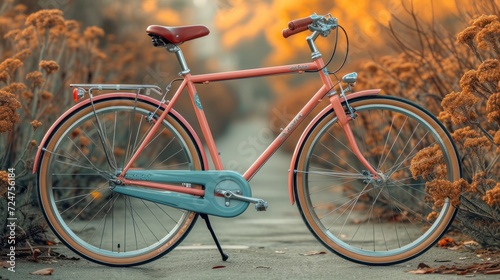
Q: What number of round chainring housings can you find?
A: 1